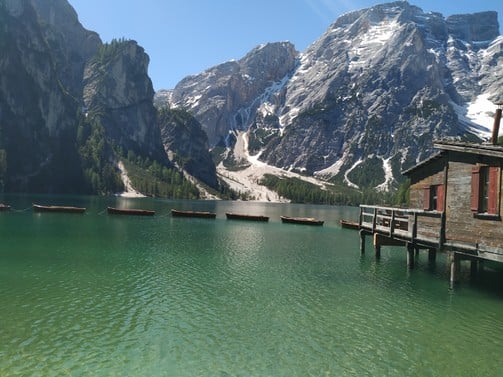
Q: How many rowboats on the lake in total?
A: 7